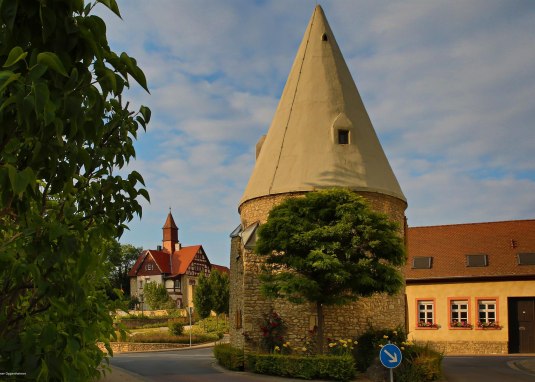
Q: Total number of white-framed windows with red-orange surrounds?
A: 3